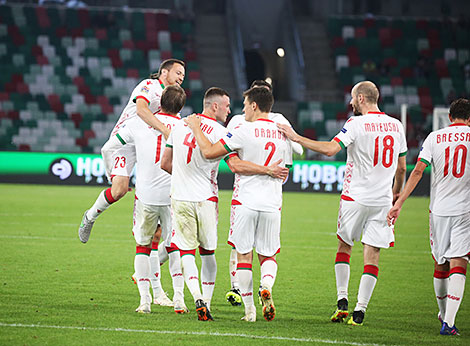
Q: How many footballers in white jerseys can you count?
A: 7